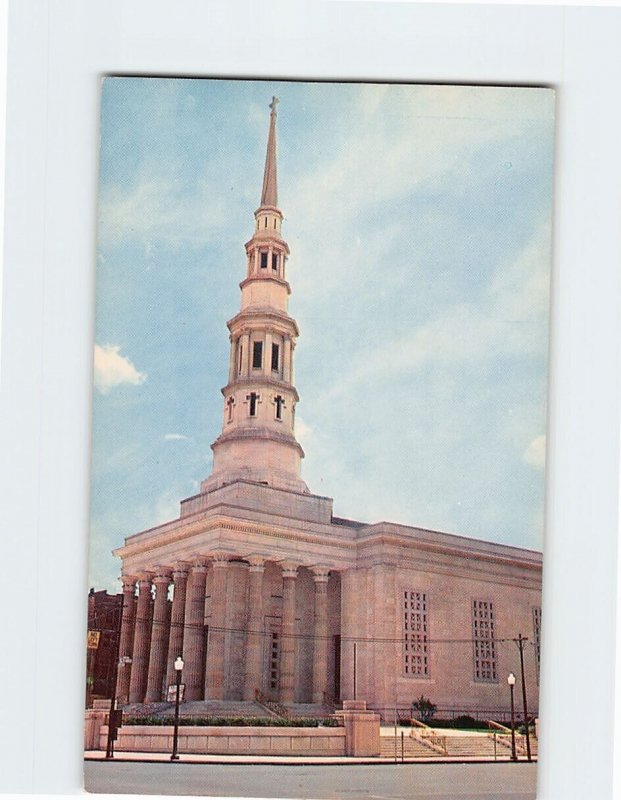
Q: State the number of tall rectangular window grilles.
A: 3